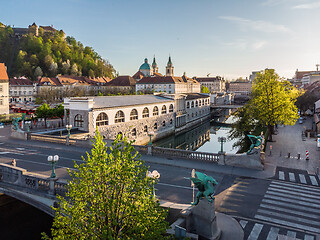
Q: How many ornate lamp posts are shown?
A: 6